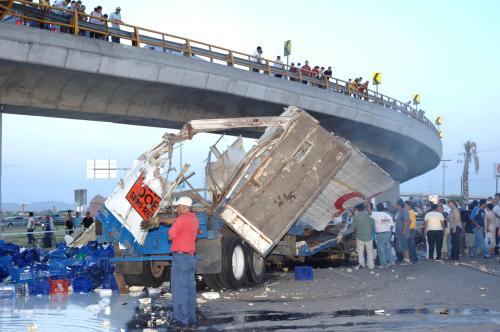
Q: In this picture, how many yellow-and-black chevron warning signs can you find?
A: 5